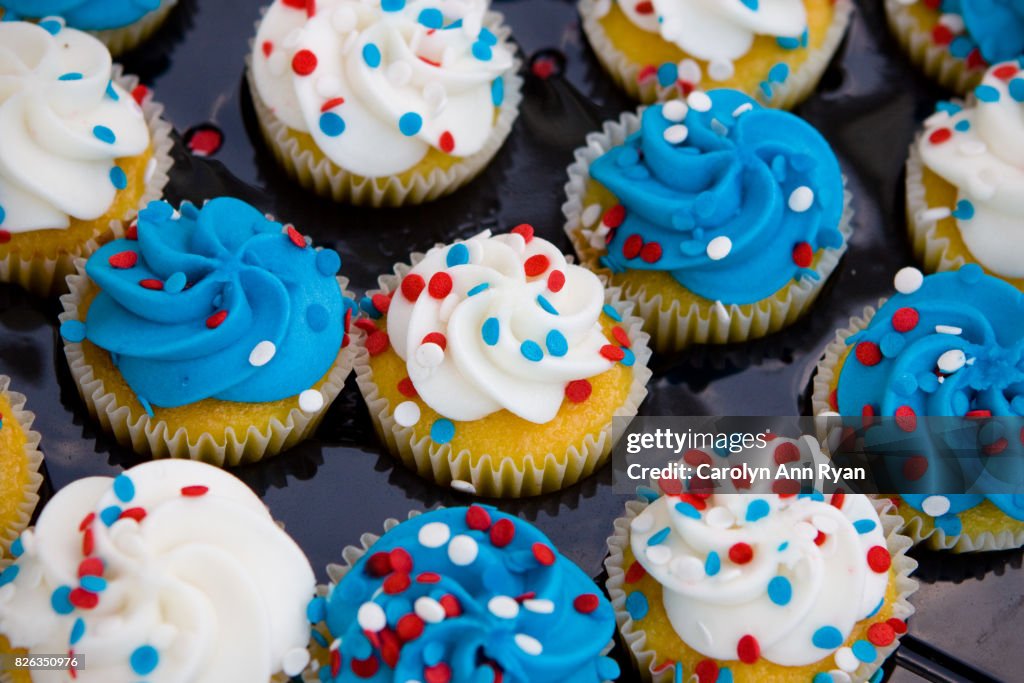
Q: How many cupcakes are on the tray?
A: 14